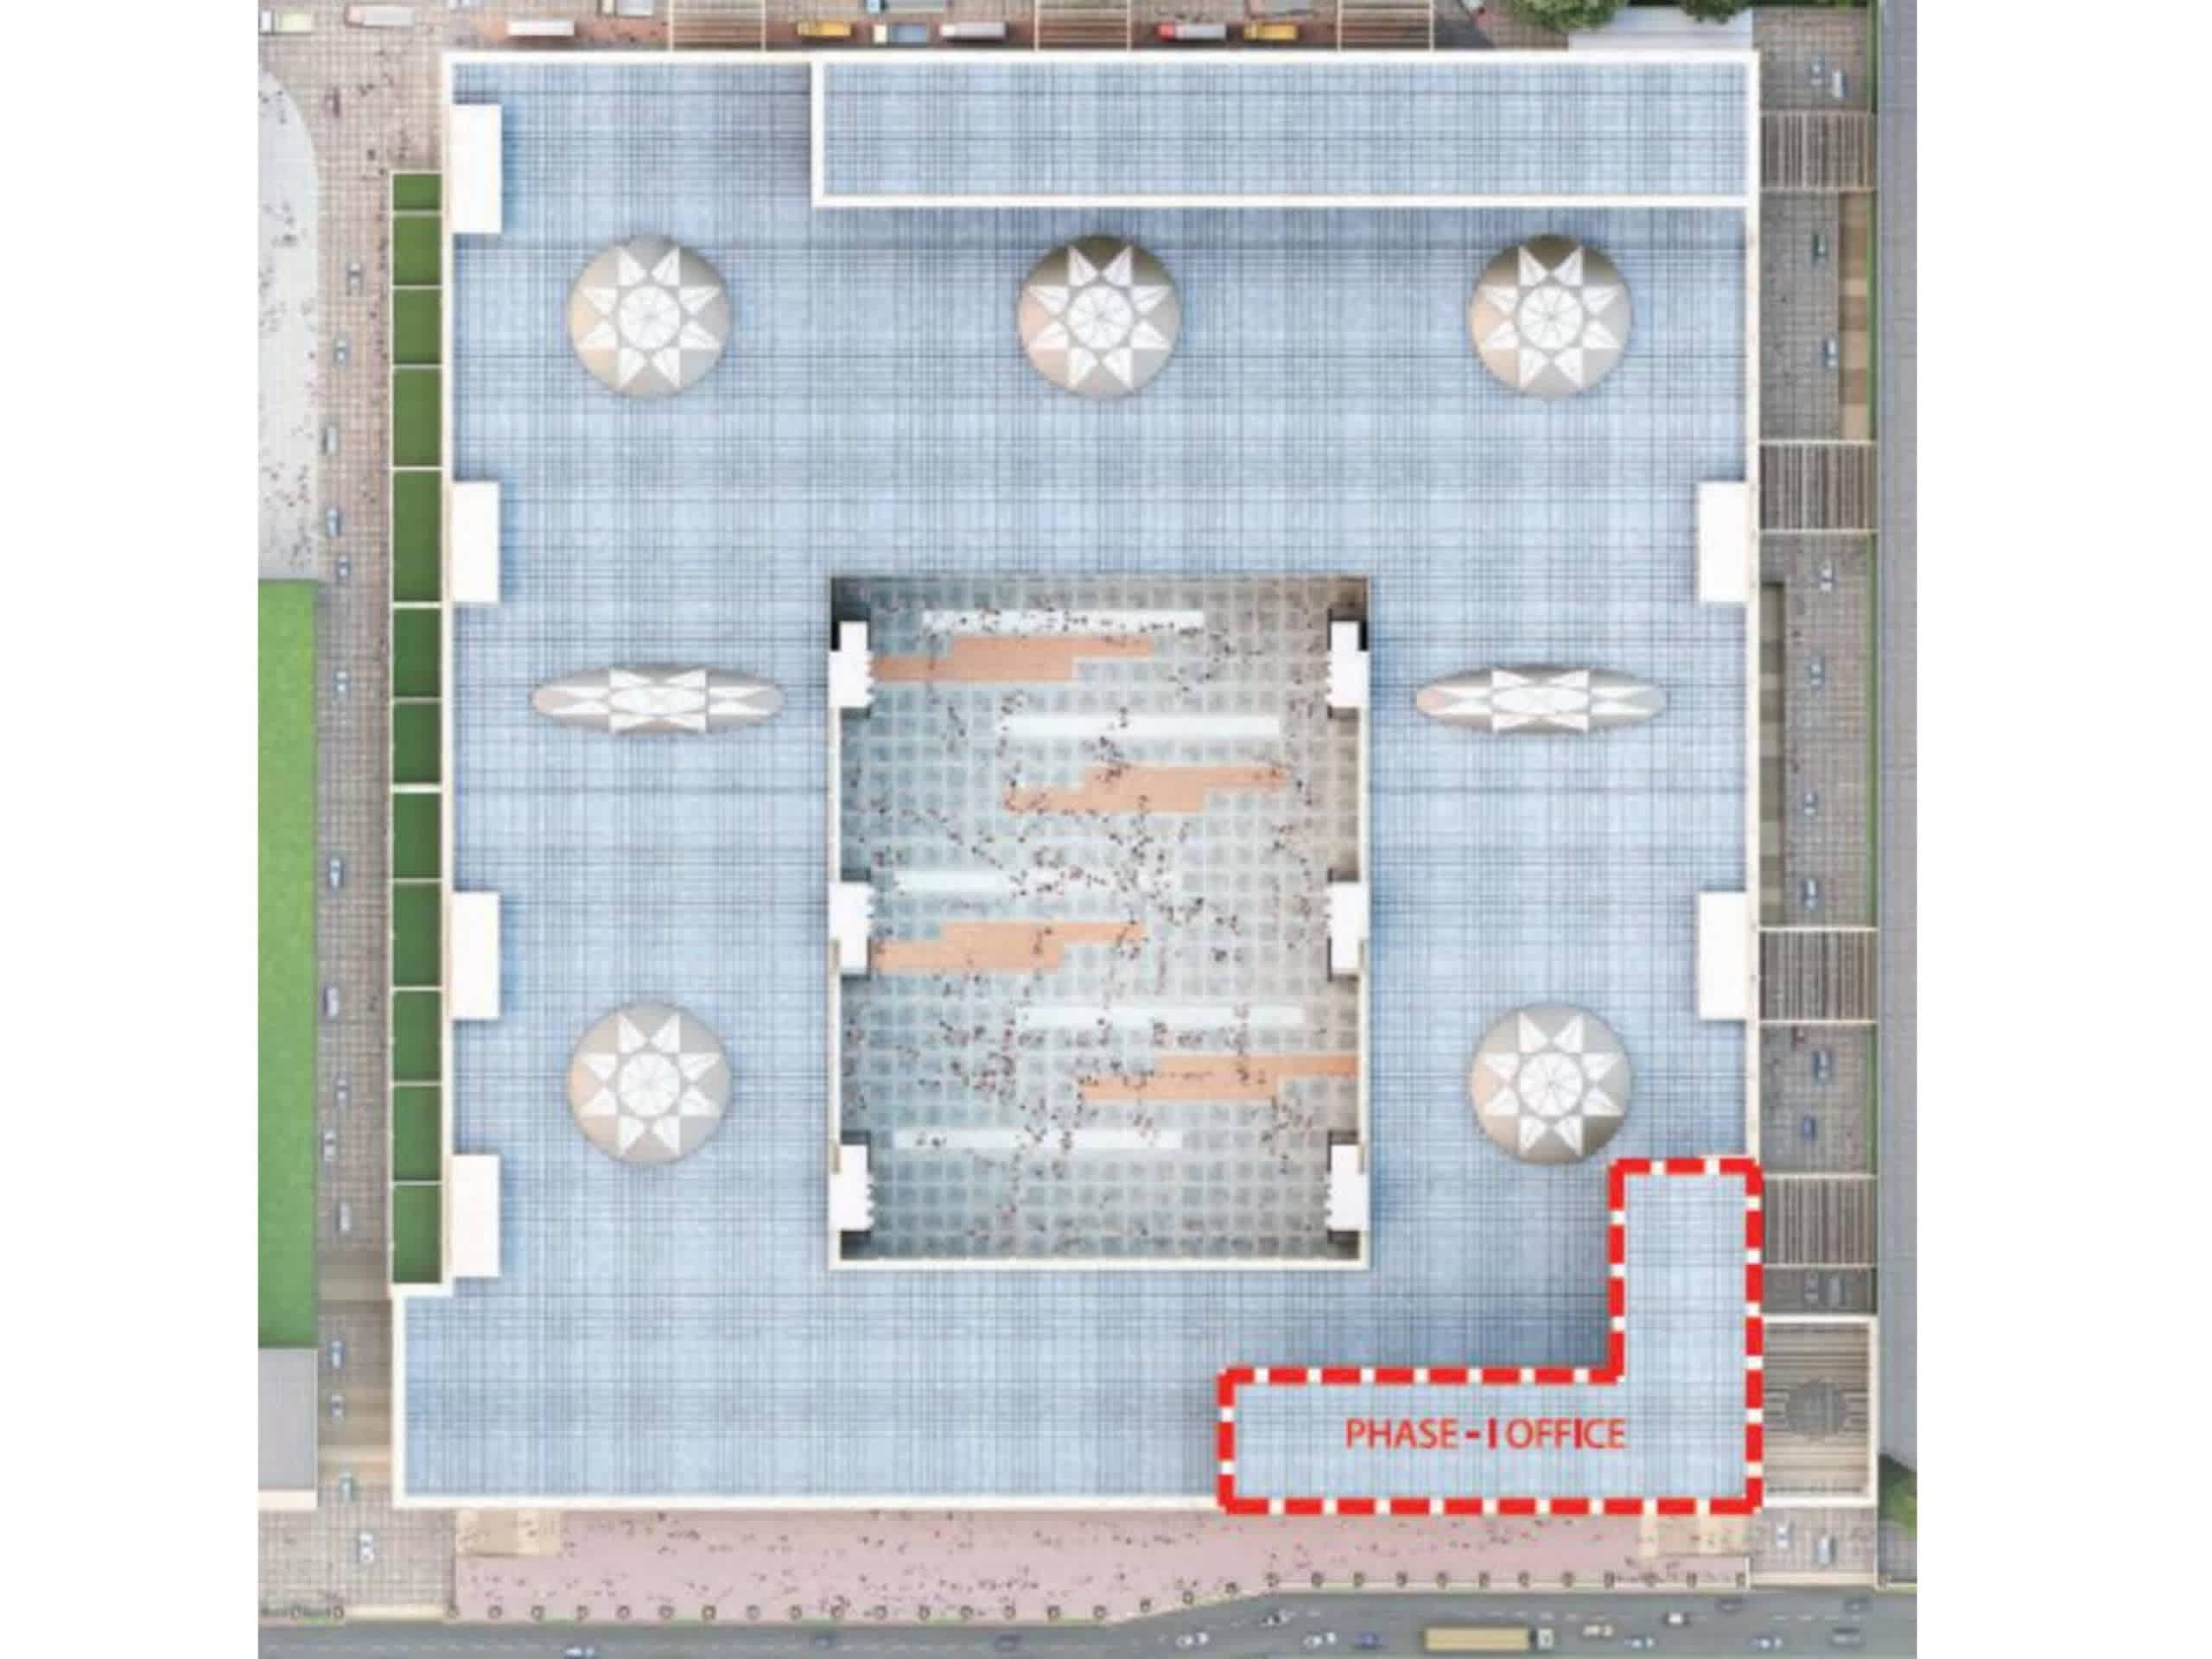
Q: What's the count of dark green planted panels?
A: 12